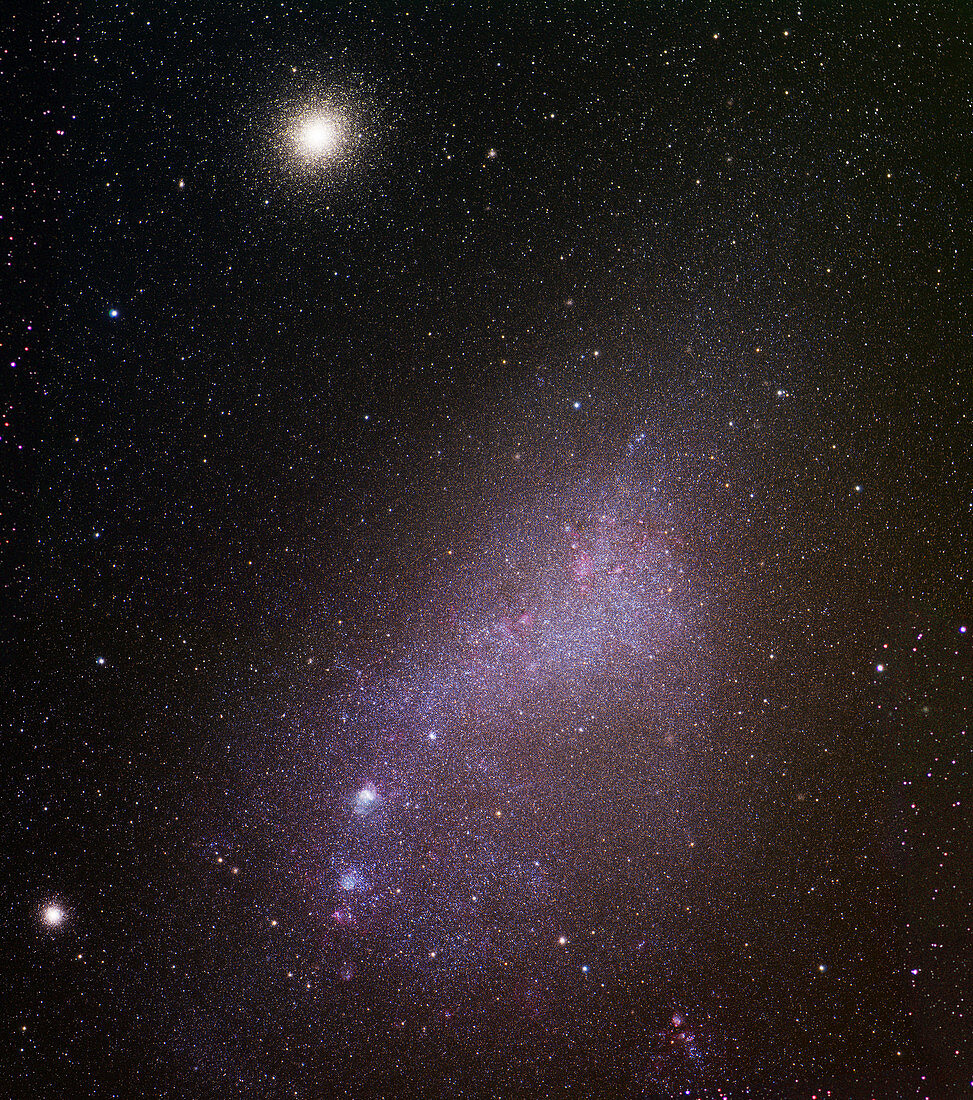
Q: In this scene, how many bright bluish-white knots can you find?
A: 2